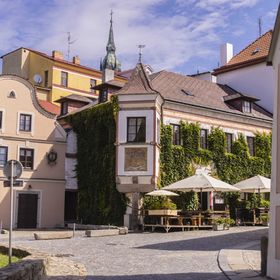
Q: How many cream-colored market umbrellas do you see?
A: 3